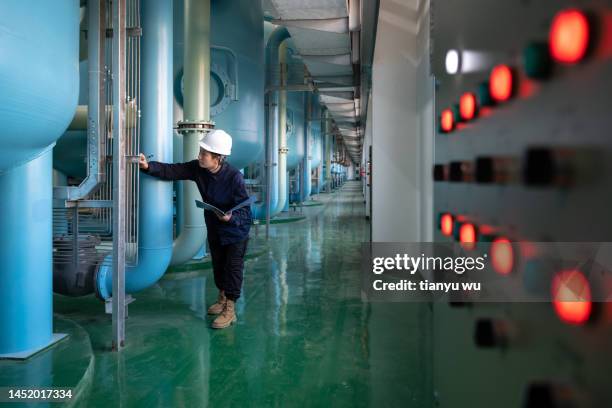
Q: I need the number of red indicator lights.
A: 8